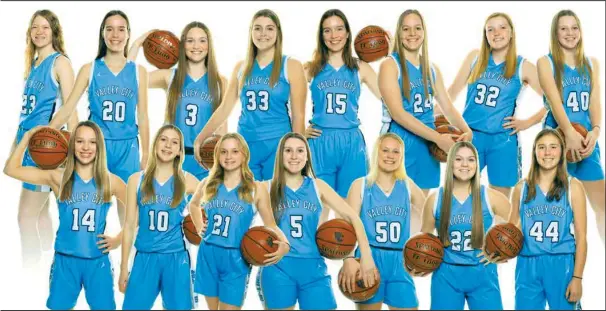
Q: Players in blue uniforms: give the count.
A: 15